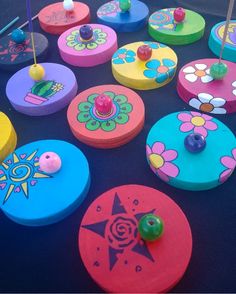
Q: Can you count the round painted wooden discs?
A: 14